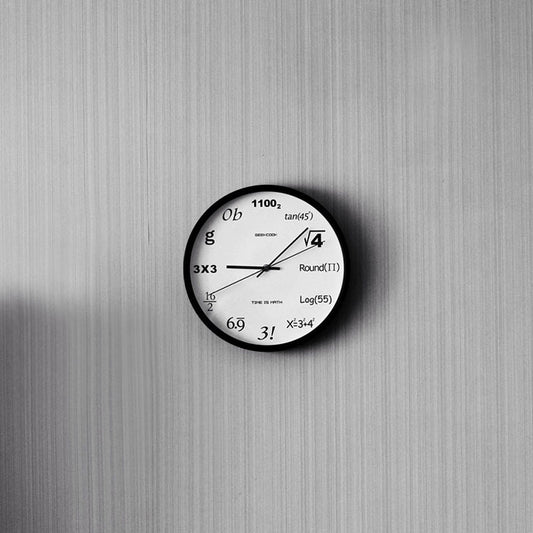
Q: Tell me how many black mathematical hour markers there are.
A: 12